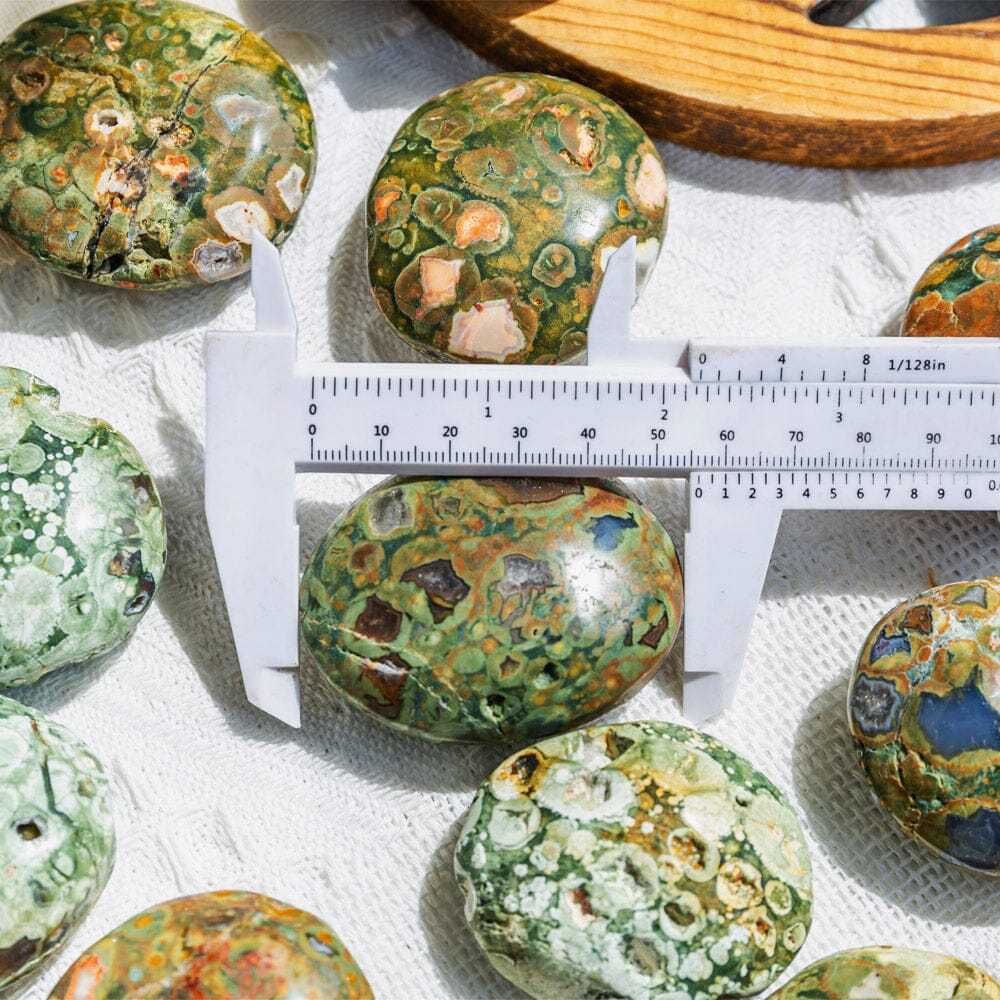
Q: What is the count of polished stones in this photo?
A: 10